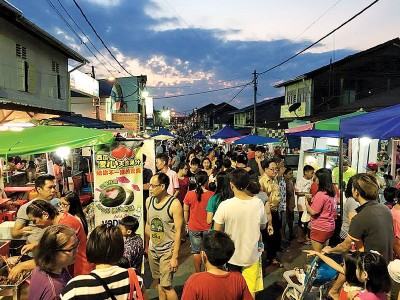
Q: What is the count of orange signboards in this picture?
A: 1